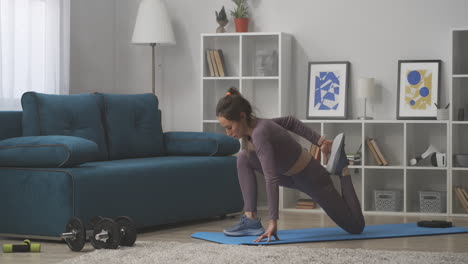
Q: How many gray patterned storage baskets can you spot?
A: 2